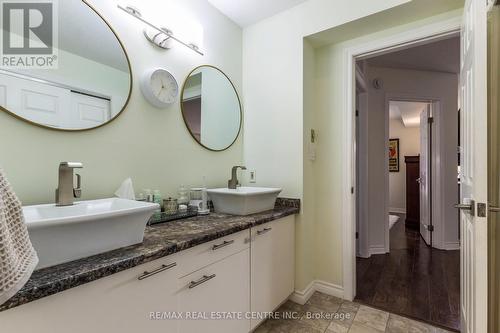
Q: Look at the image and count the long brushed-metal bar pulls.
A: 4